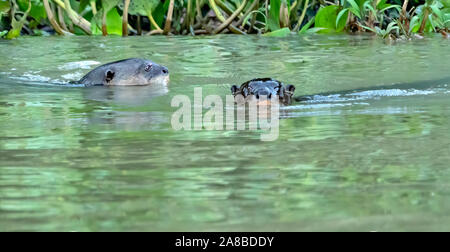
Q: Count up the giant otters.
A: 2